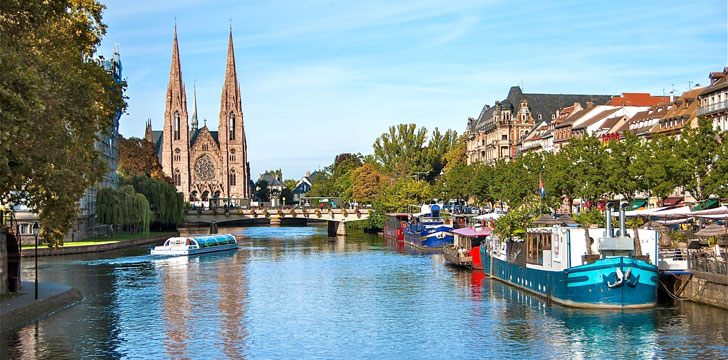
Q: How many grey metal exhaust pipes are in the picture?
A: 2